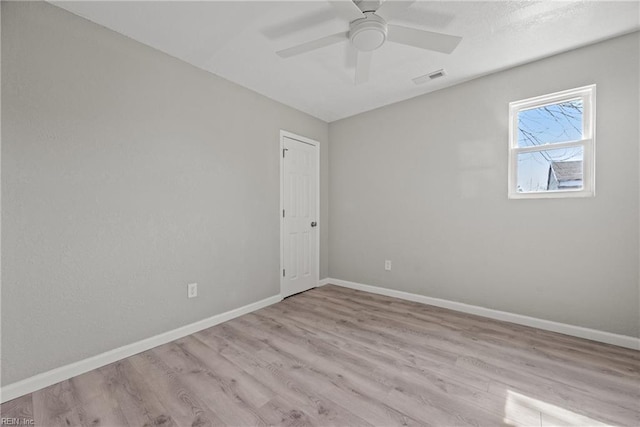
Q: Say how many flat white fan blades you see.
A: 5